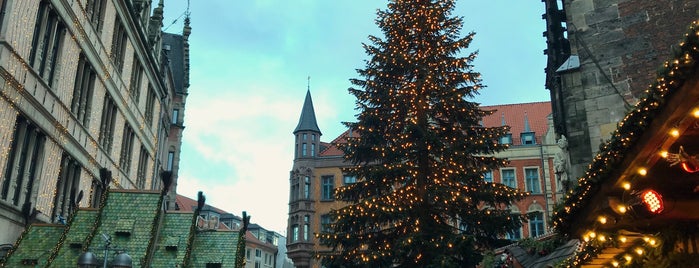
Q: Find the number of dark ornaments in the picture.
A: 6